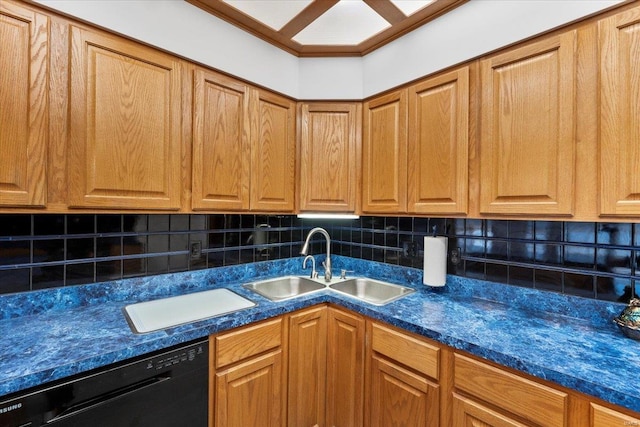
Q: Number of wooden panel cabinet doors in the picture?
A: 14